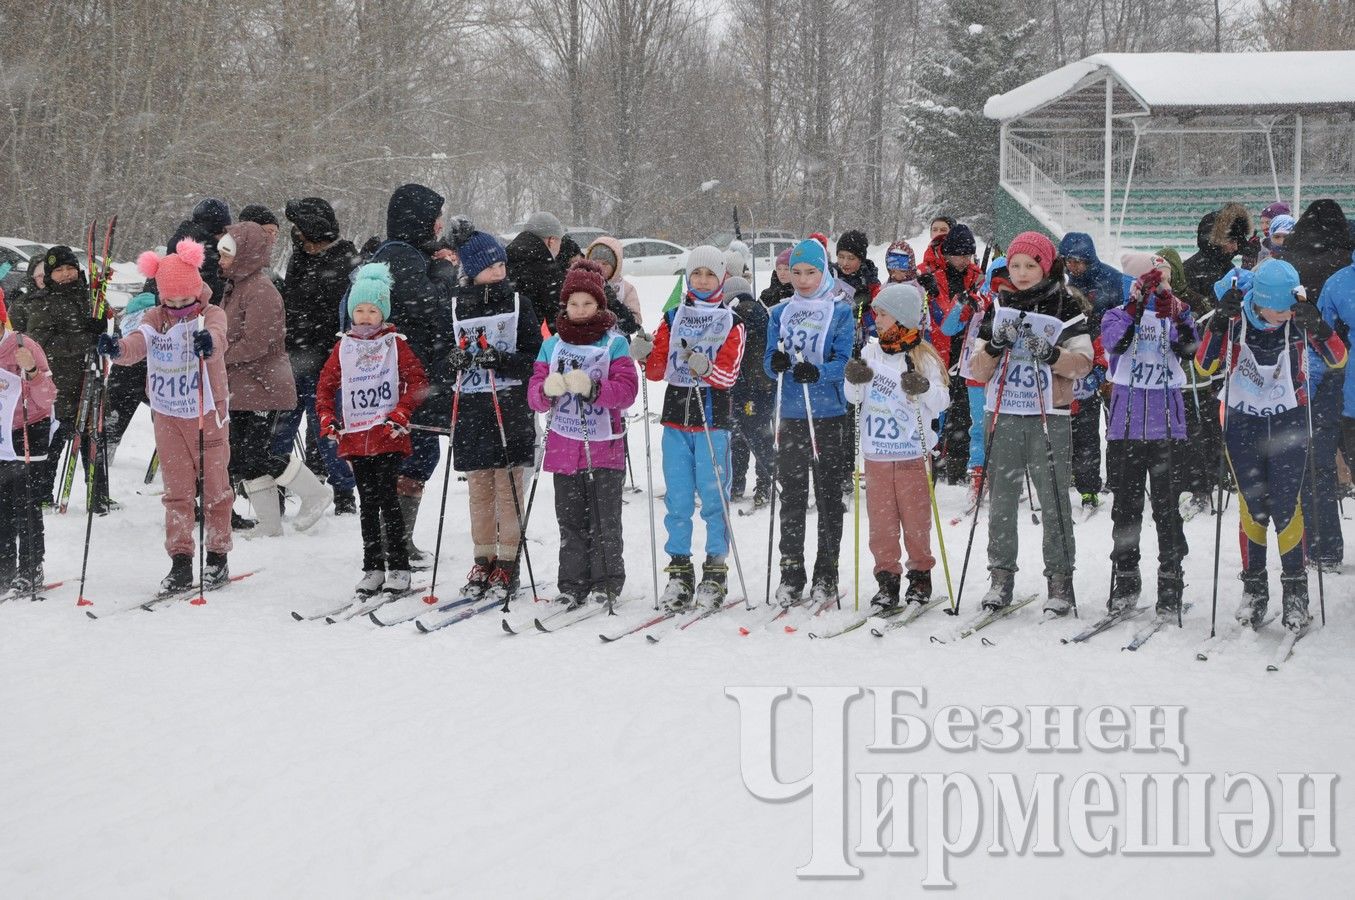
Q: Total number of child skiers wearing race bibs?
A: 11